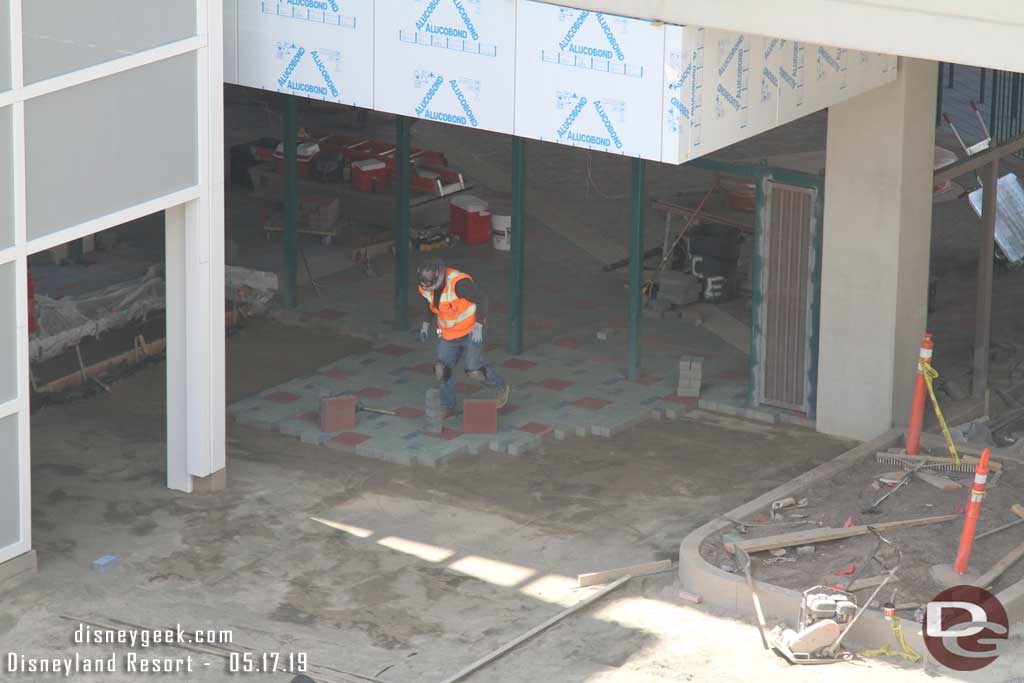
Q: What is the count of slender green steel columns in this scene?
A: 4